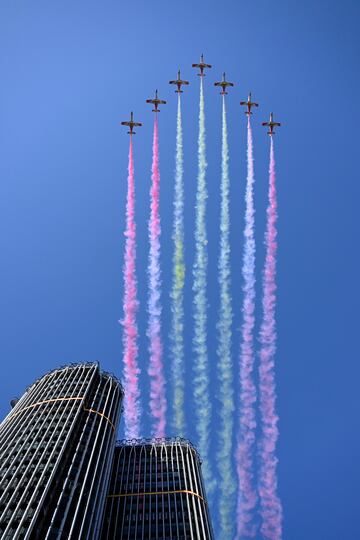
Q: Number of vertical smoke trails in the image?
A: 7